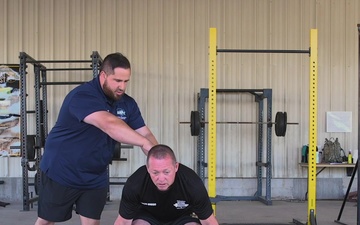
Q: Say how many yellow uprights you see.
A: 2